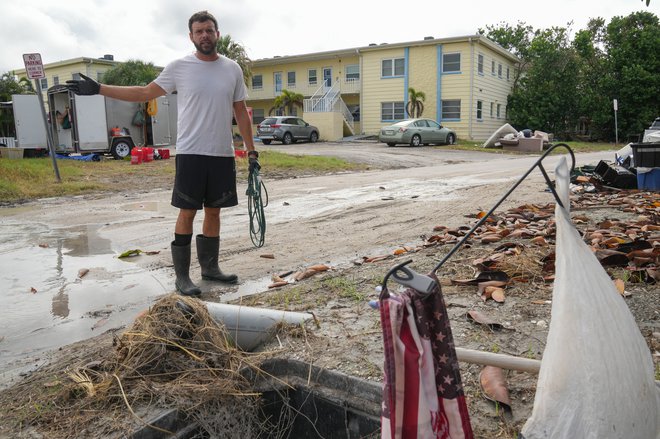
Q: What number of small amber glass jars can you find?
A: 0